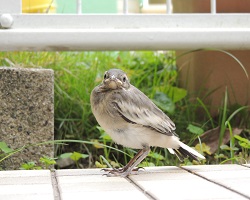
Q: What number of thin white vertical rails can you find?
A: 4